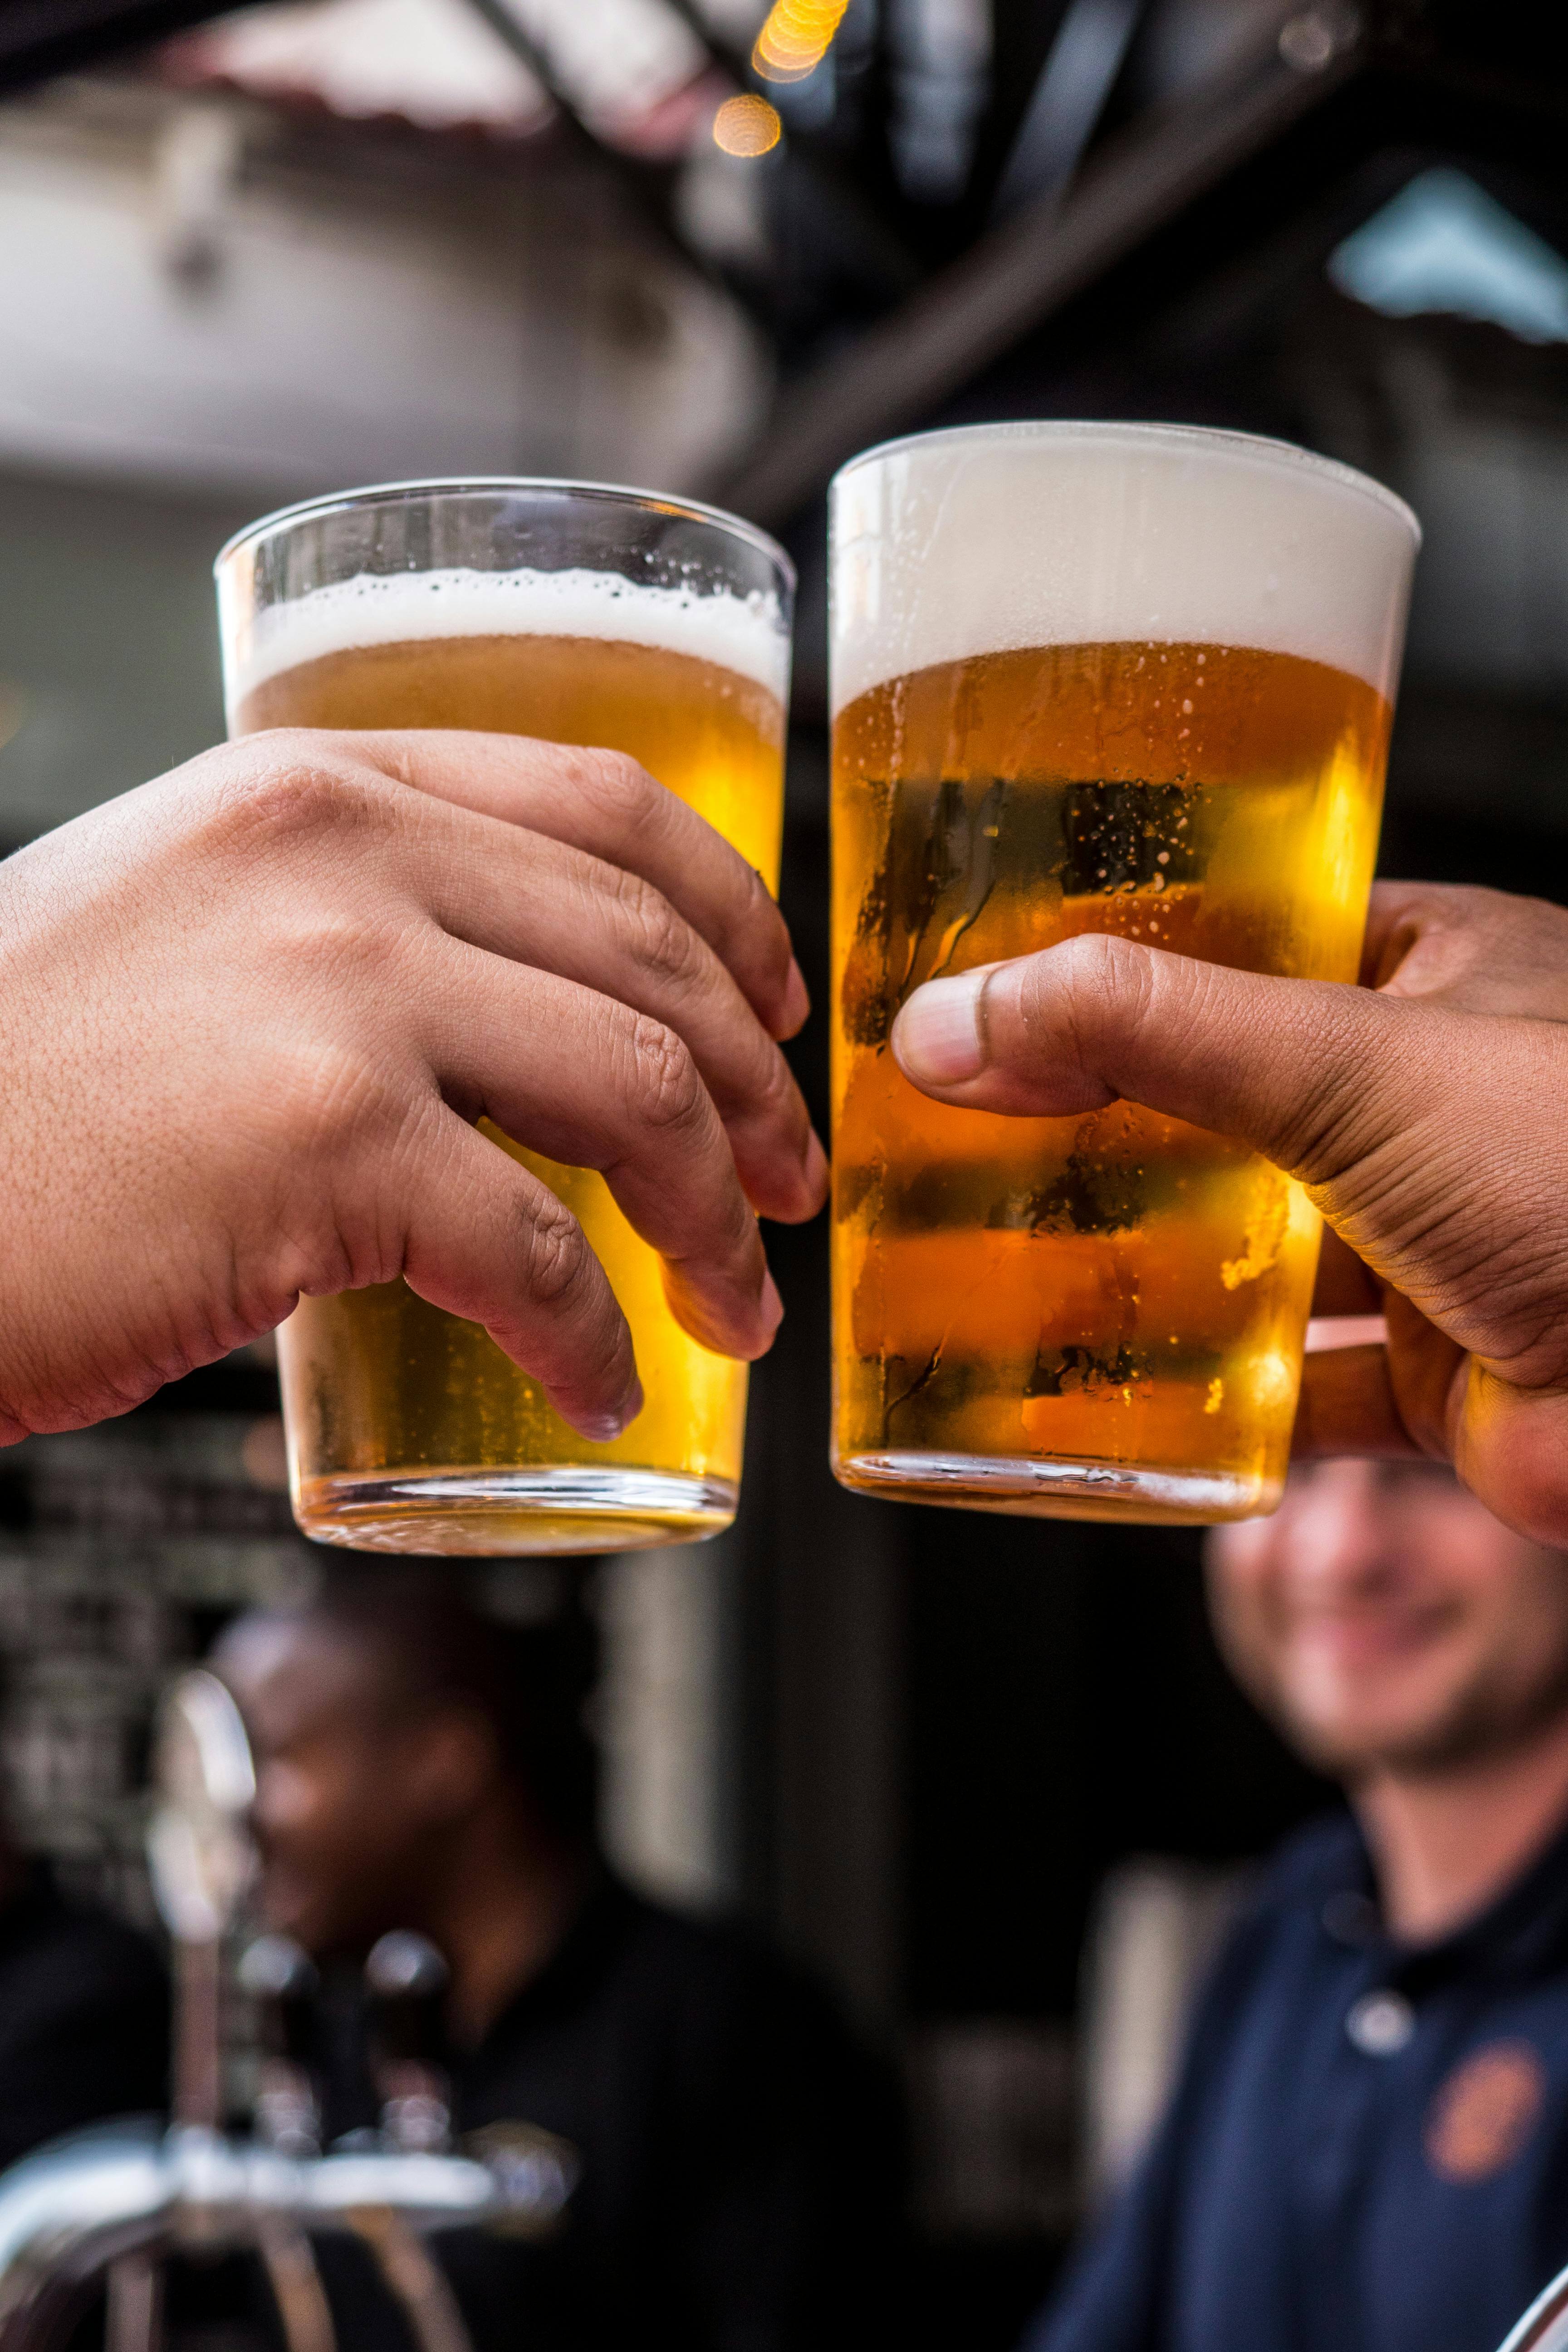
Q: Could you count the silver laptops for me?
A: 0